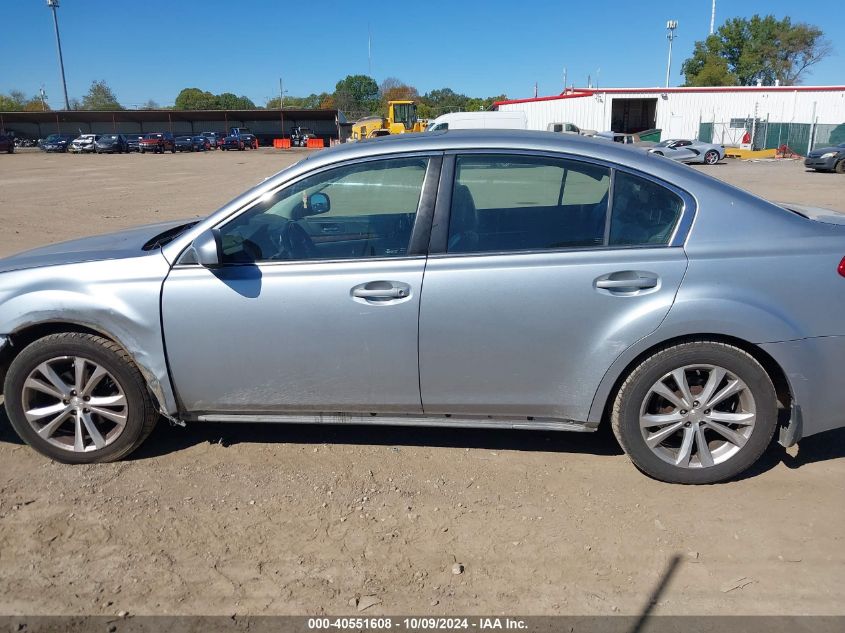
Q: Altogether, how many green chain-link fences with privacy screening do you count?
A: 1